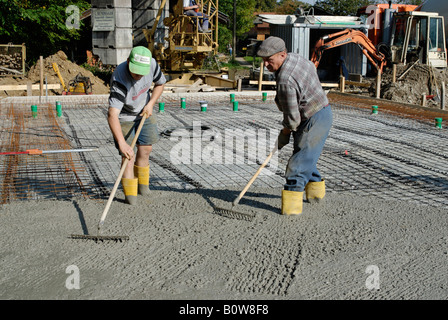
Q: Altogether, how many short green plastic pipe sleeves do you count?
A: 10